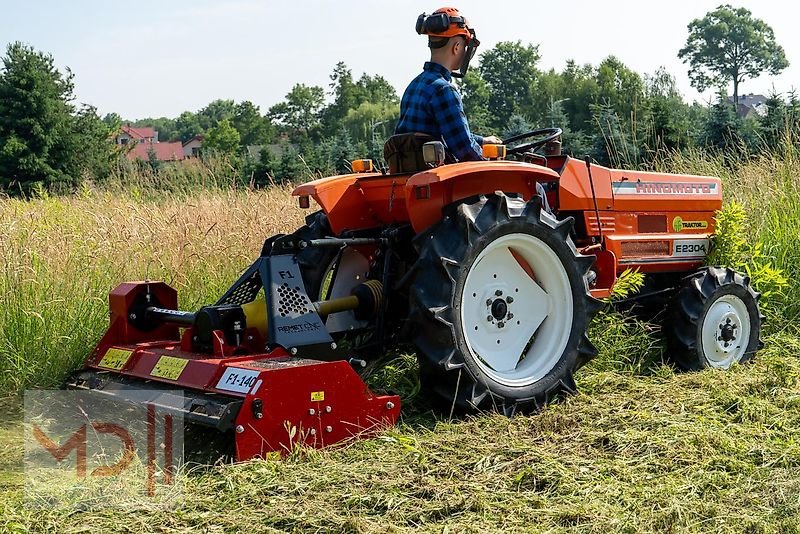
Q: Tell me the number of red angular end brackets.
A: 2